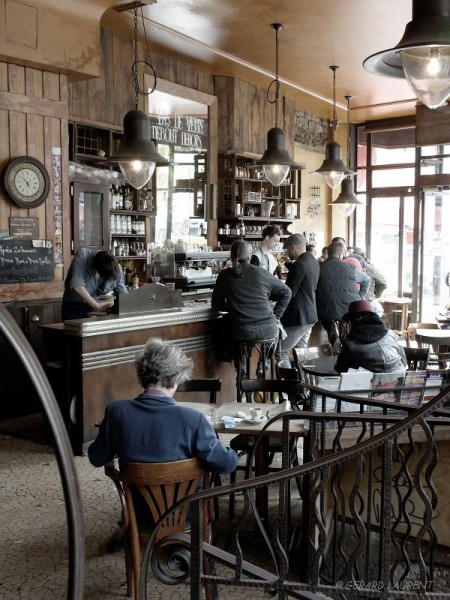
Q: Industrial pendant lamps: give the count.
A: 5